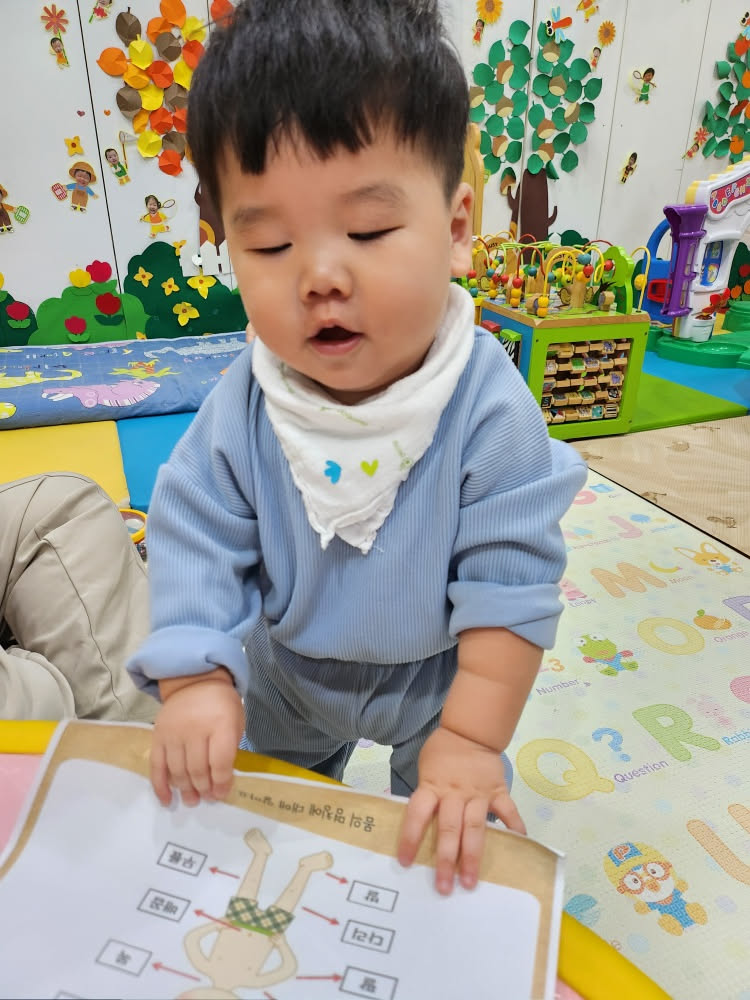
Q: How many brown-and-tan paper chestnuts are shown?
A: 10